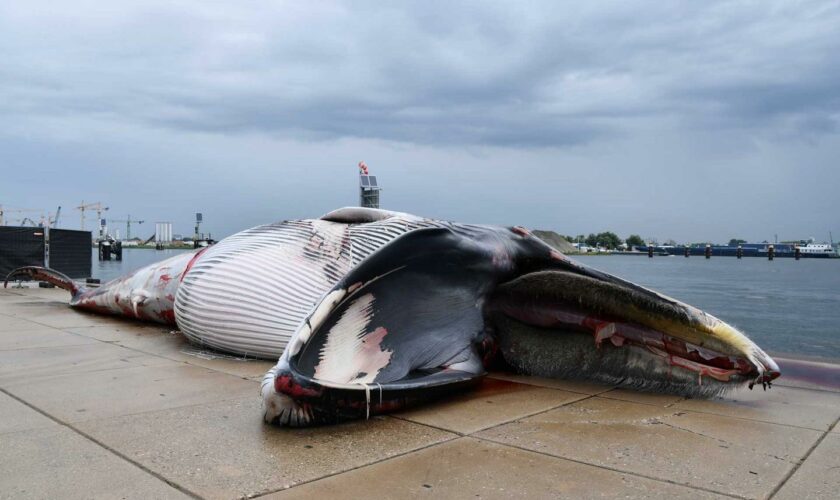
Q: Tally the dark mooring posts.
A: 6